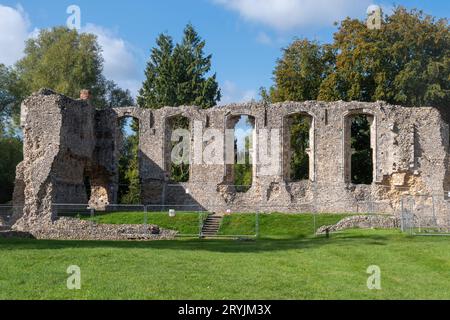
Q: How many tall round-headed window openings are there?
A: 5